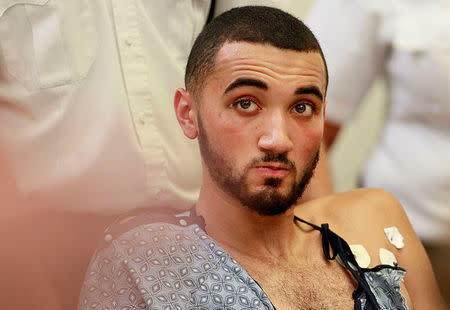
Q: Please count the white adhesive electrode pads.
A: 3